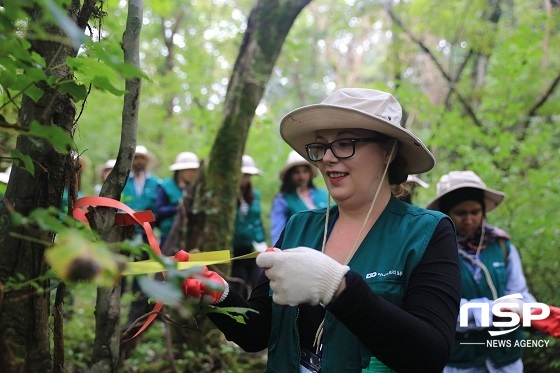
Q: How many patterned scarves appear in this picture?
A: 1